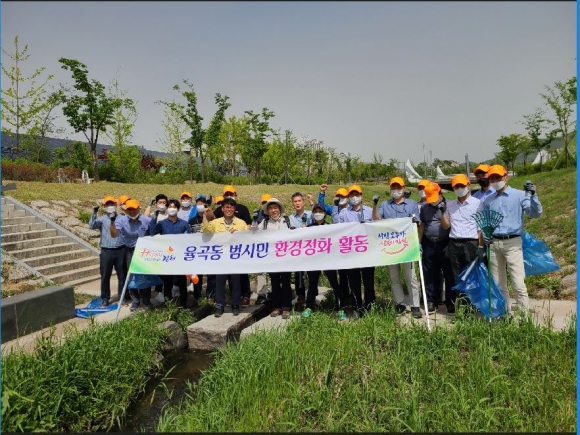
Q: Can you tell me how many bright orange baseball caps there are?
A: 15